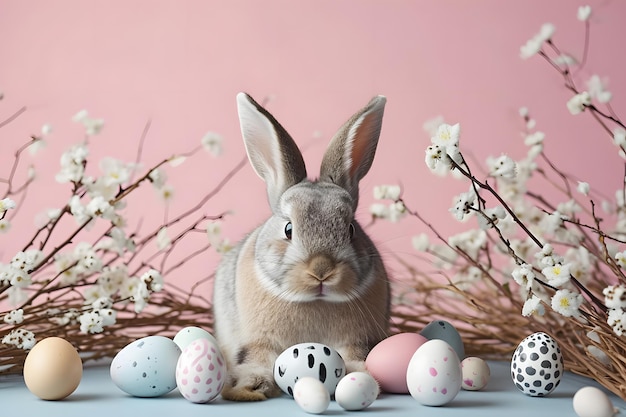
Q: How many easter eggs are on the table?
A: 13